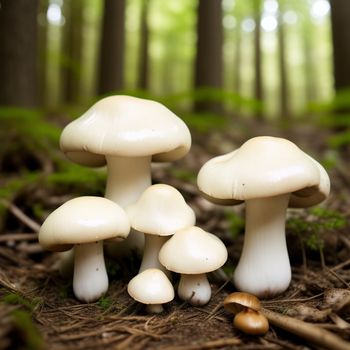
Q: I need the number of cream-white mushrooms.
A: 6